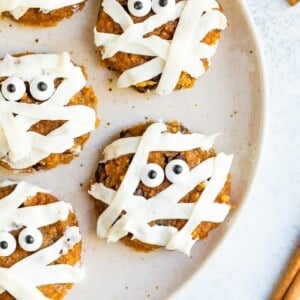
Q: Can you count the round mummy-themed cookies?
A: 5